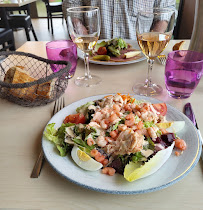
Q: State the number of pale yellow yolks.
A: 2